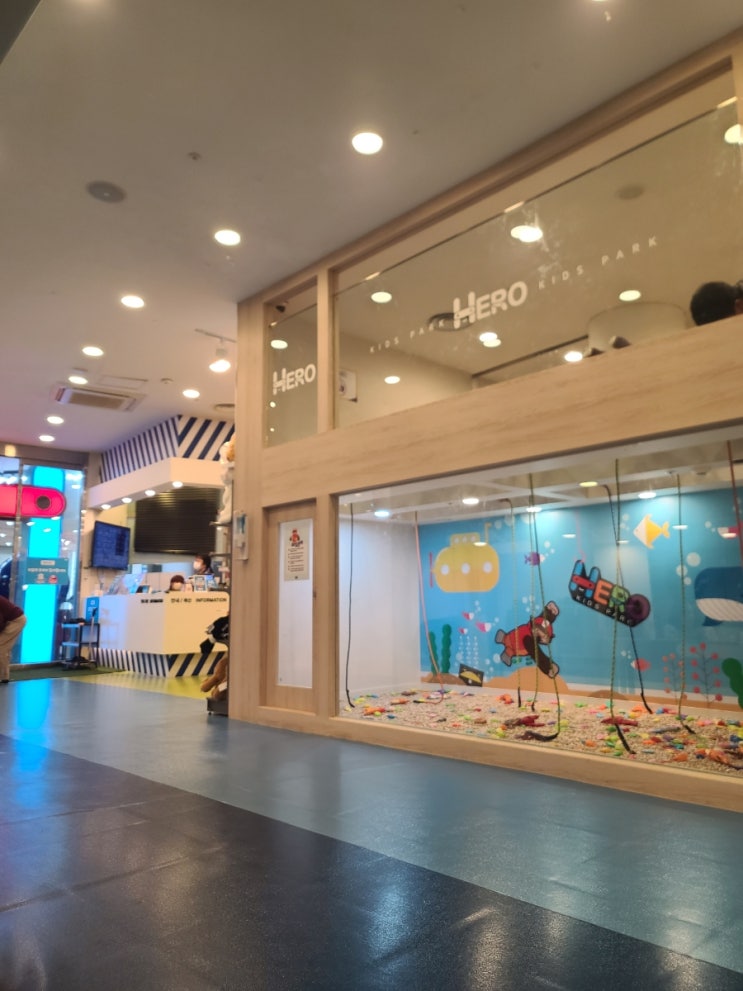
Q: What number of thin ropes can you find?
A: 9